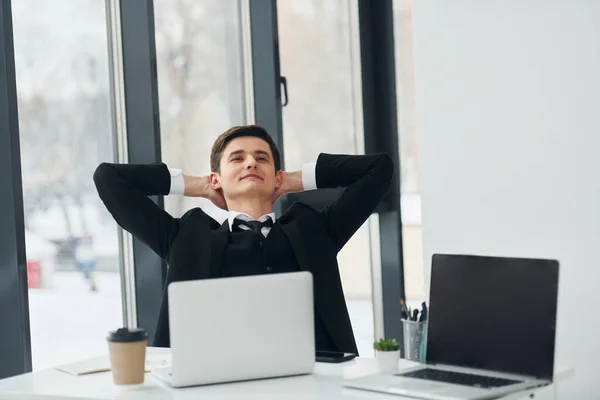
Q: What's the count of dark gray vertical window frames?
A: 4